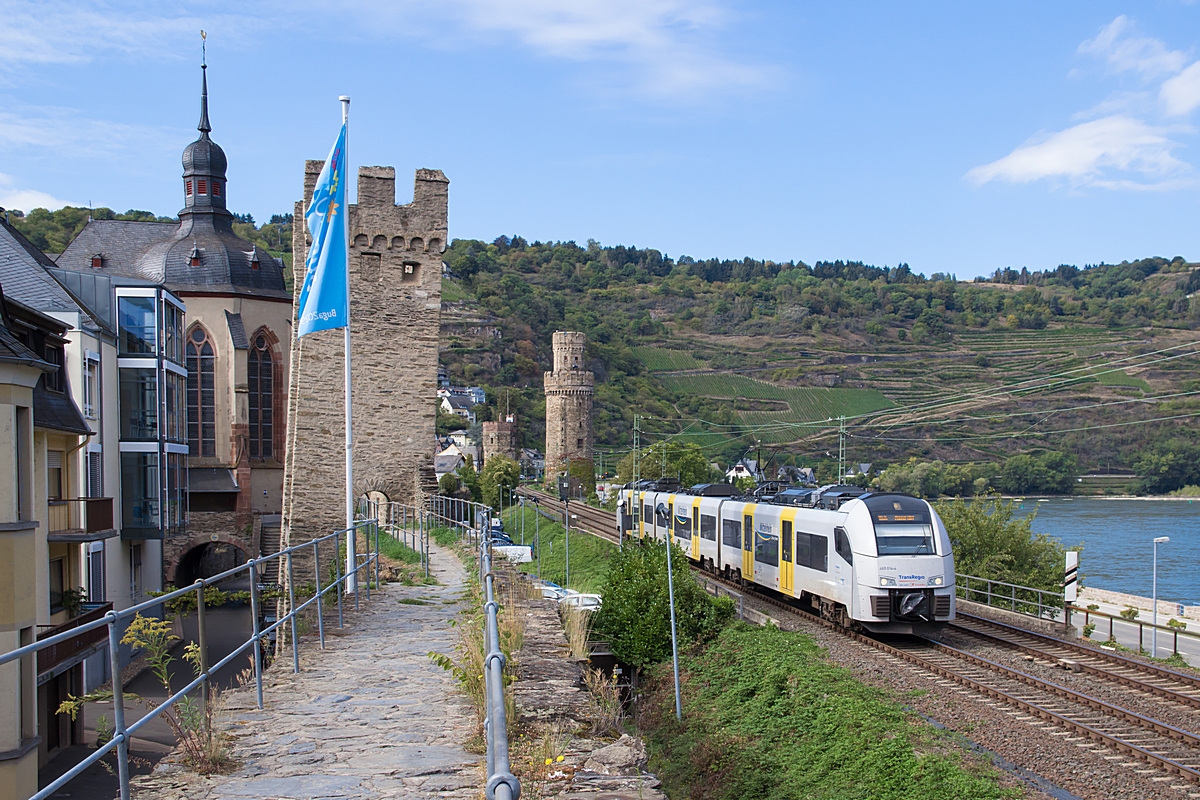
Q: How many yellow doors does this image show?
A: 6